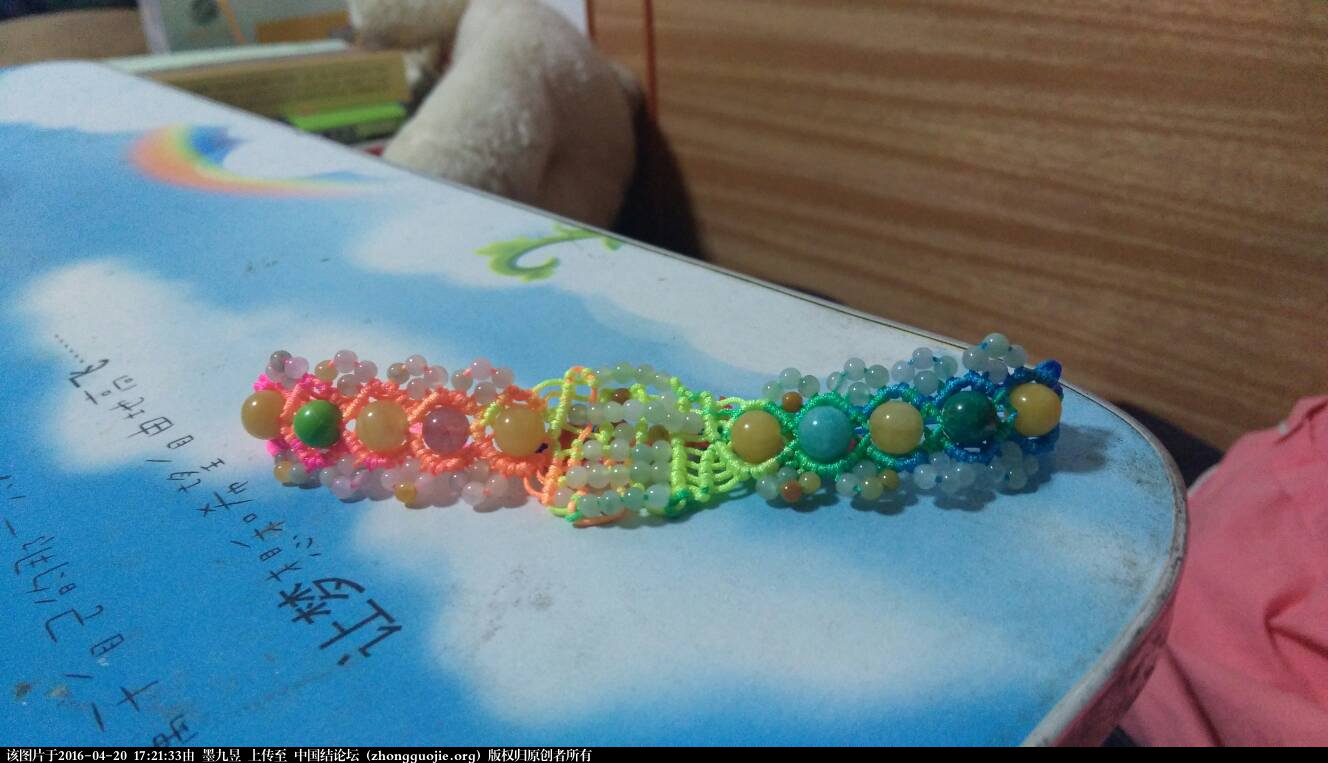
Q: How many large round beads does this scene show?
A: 10